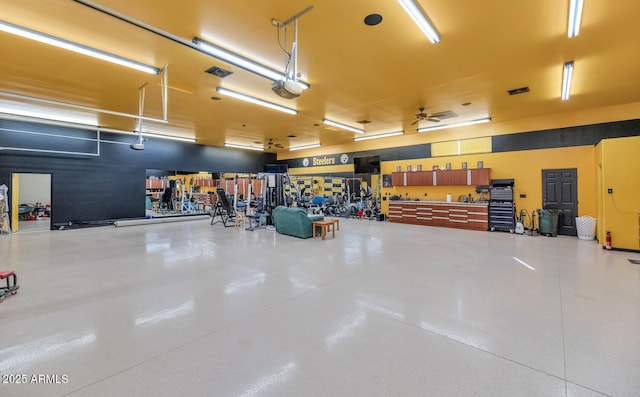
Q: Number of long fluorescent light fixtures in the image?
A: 13